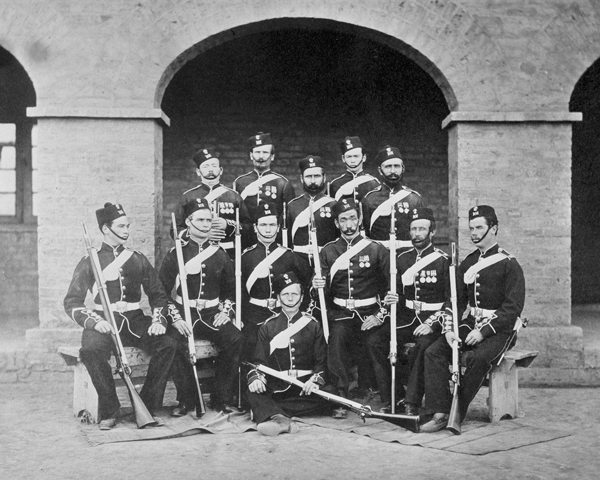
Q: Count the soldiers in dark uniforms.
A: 12